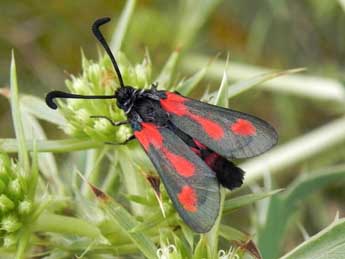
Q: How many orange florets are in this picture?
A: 0